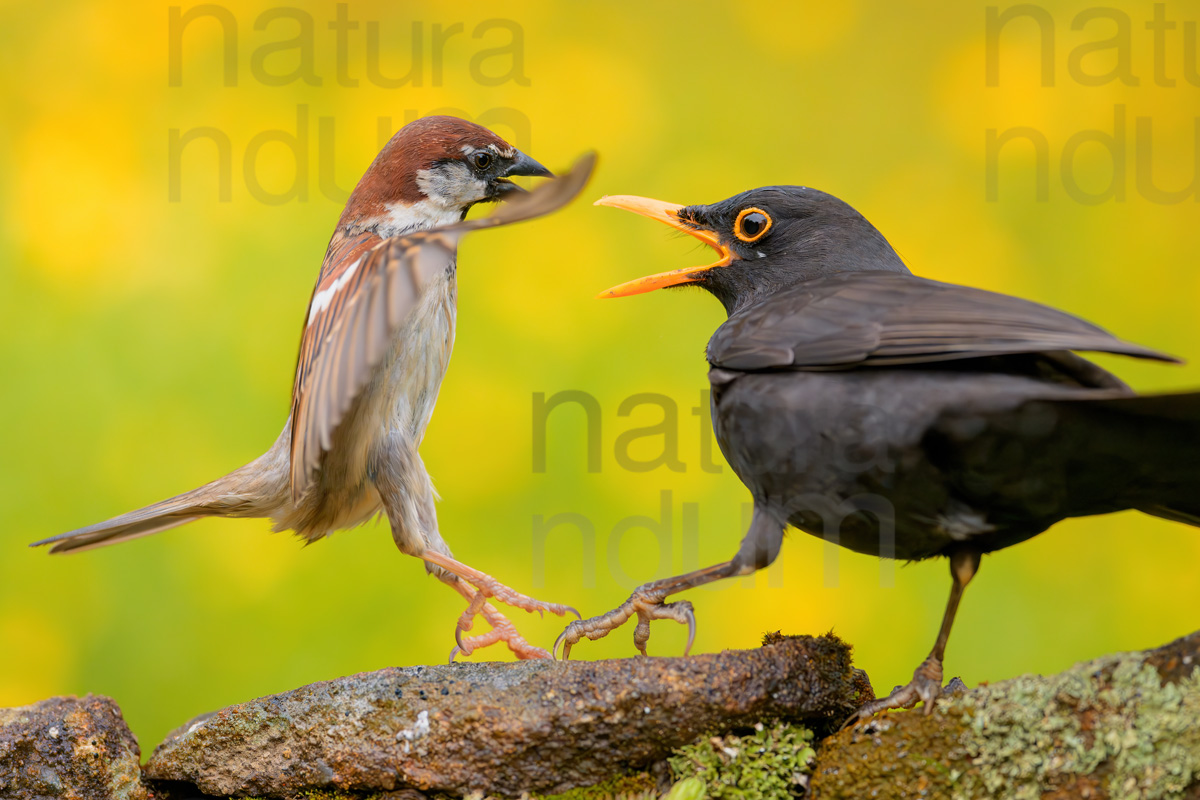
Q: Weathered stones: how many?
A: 3